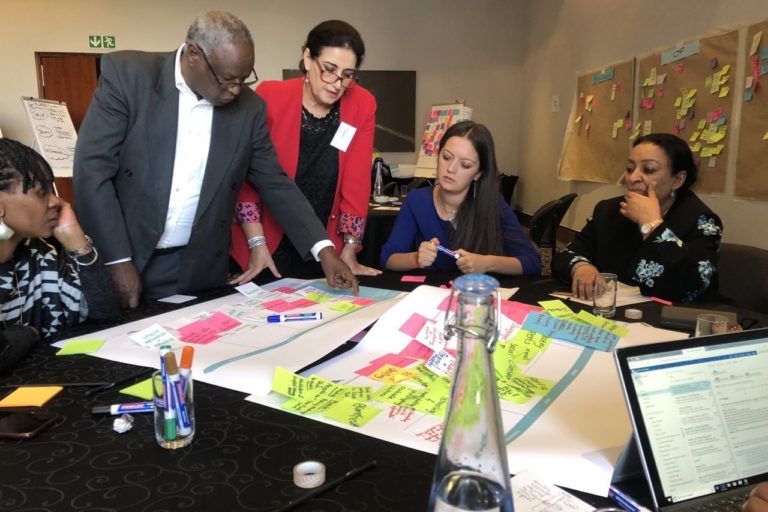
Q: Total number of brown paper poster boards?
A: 3